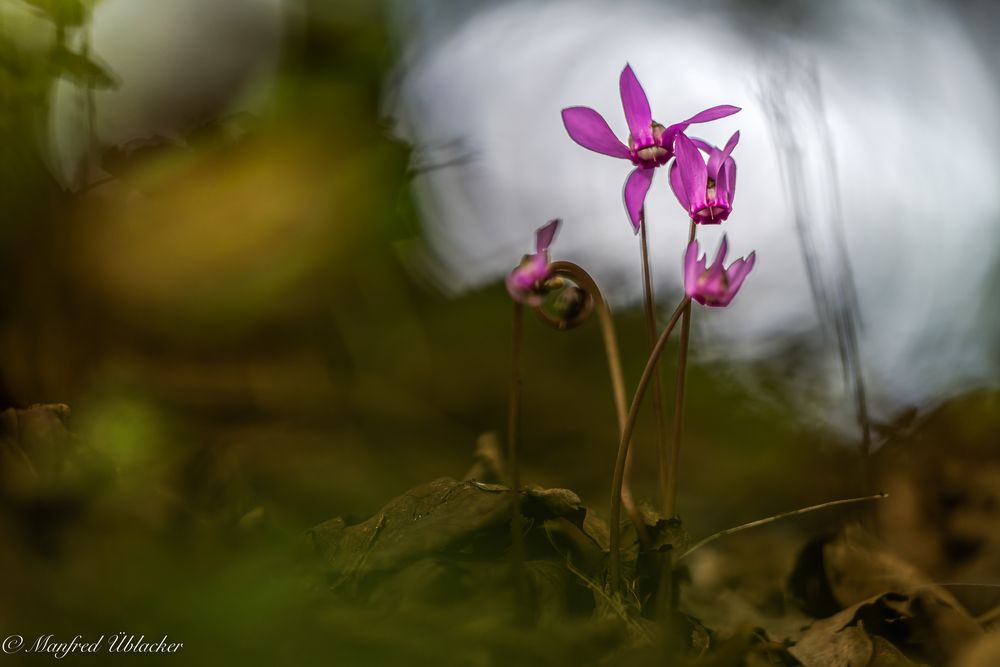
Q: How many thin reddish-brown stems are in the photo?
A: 5